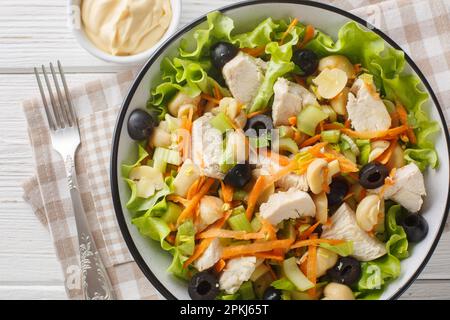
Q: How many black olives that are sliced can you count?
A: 5